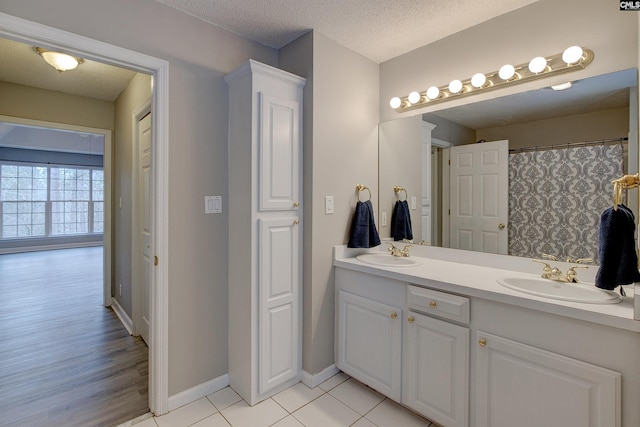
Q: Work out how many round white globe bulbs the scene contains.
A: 8